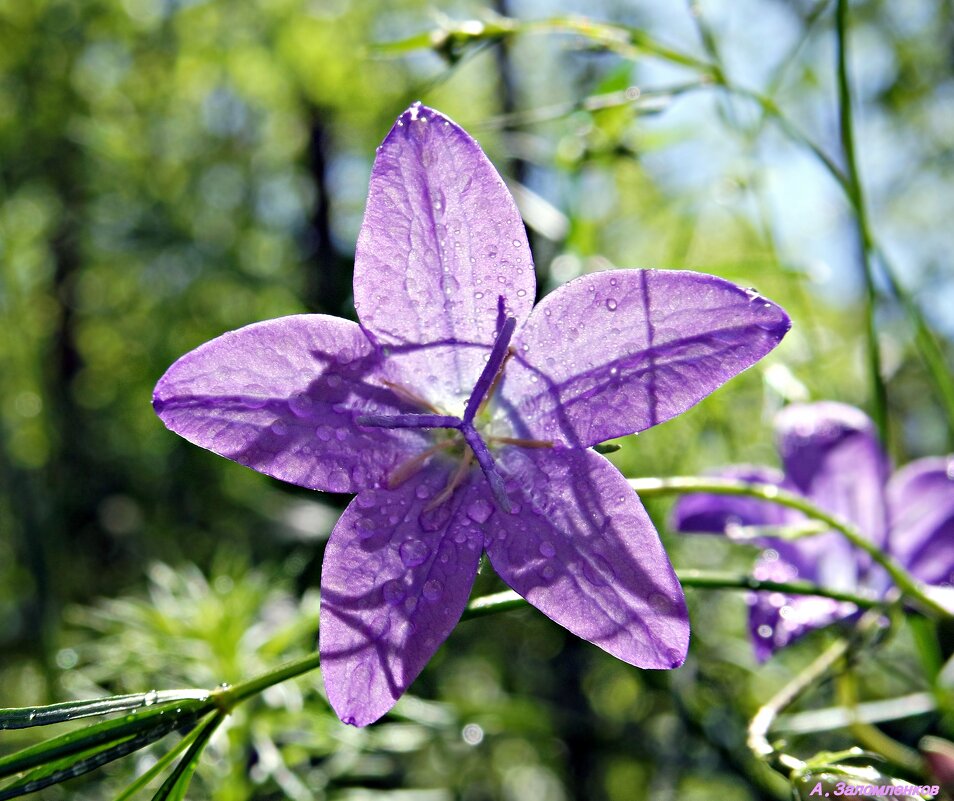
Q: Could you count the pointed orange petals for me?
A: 0